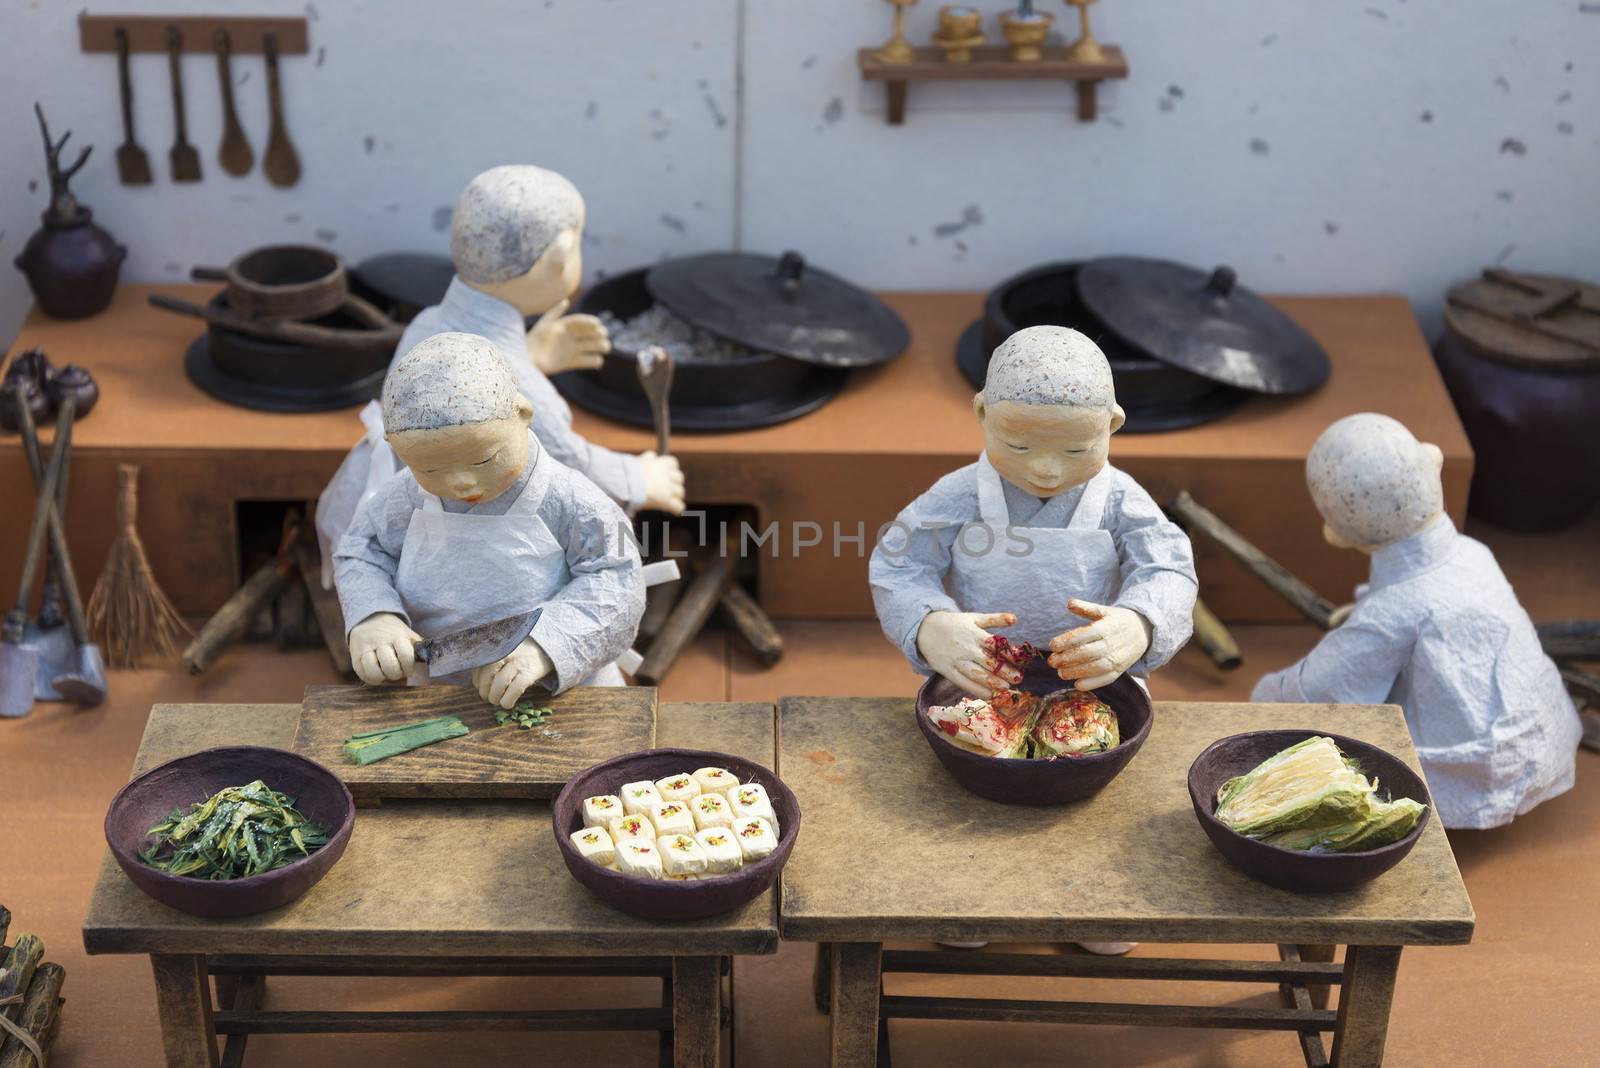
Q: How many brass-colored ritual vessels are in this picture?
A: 4